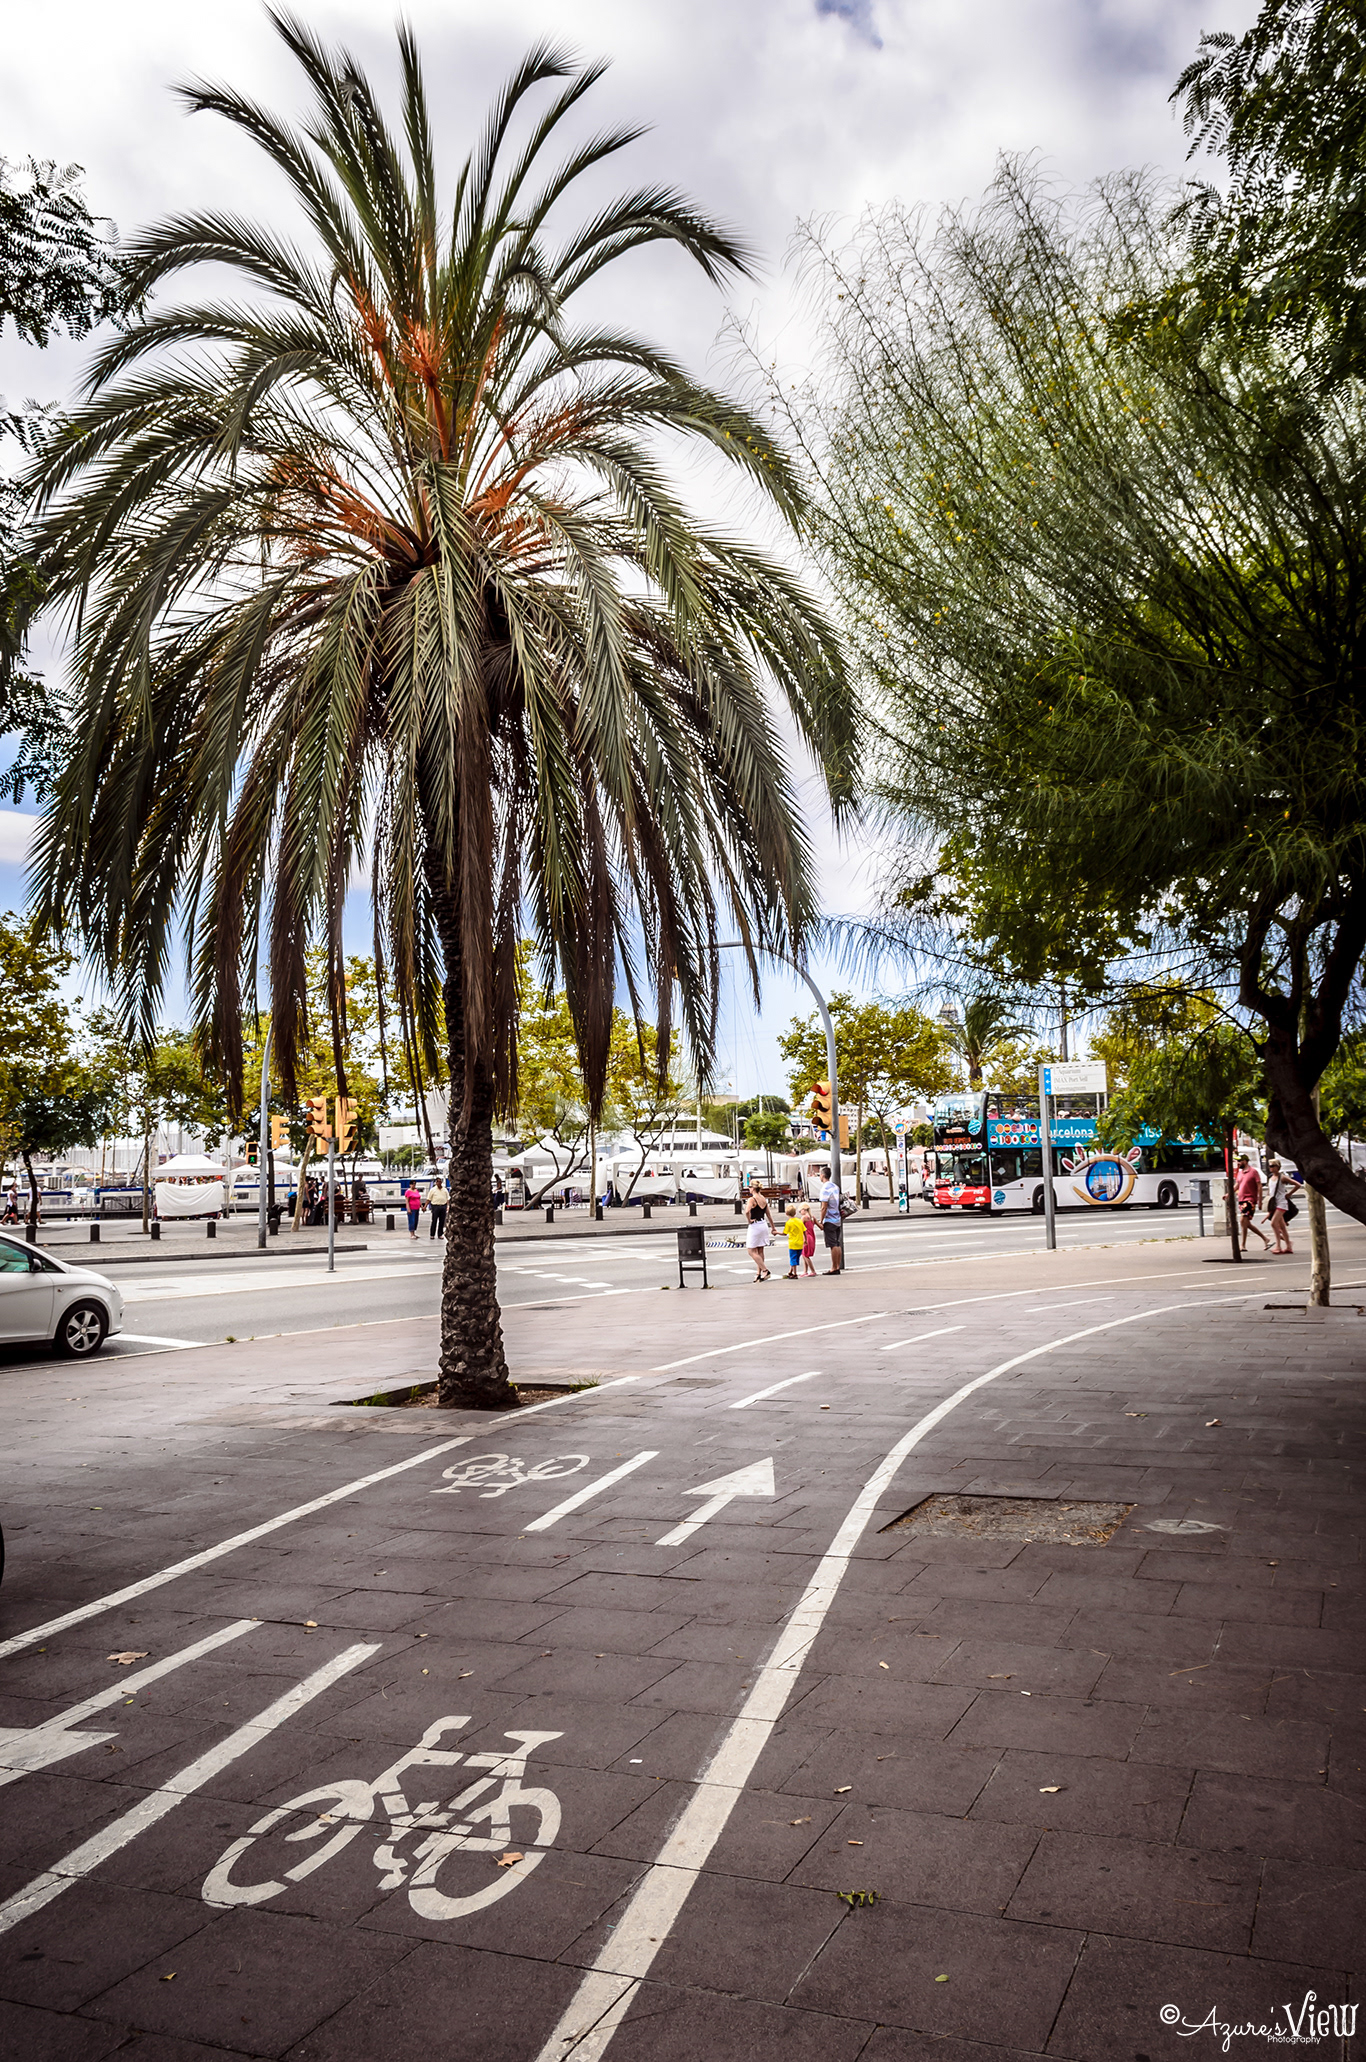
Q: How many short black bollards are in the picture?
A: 15